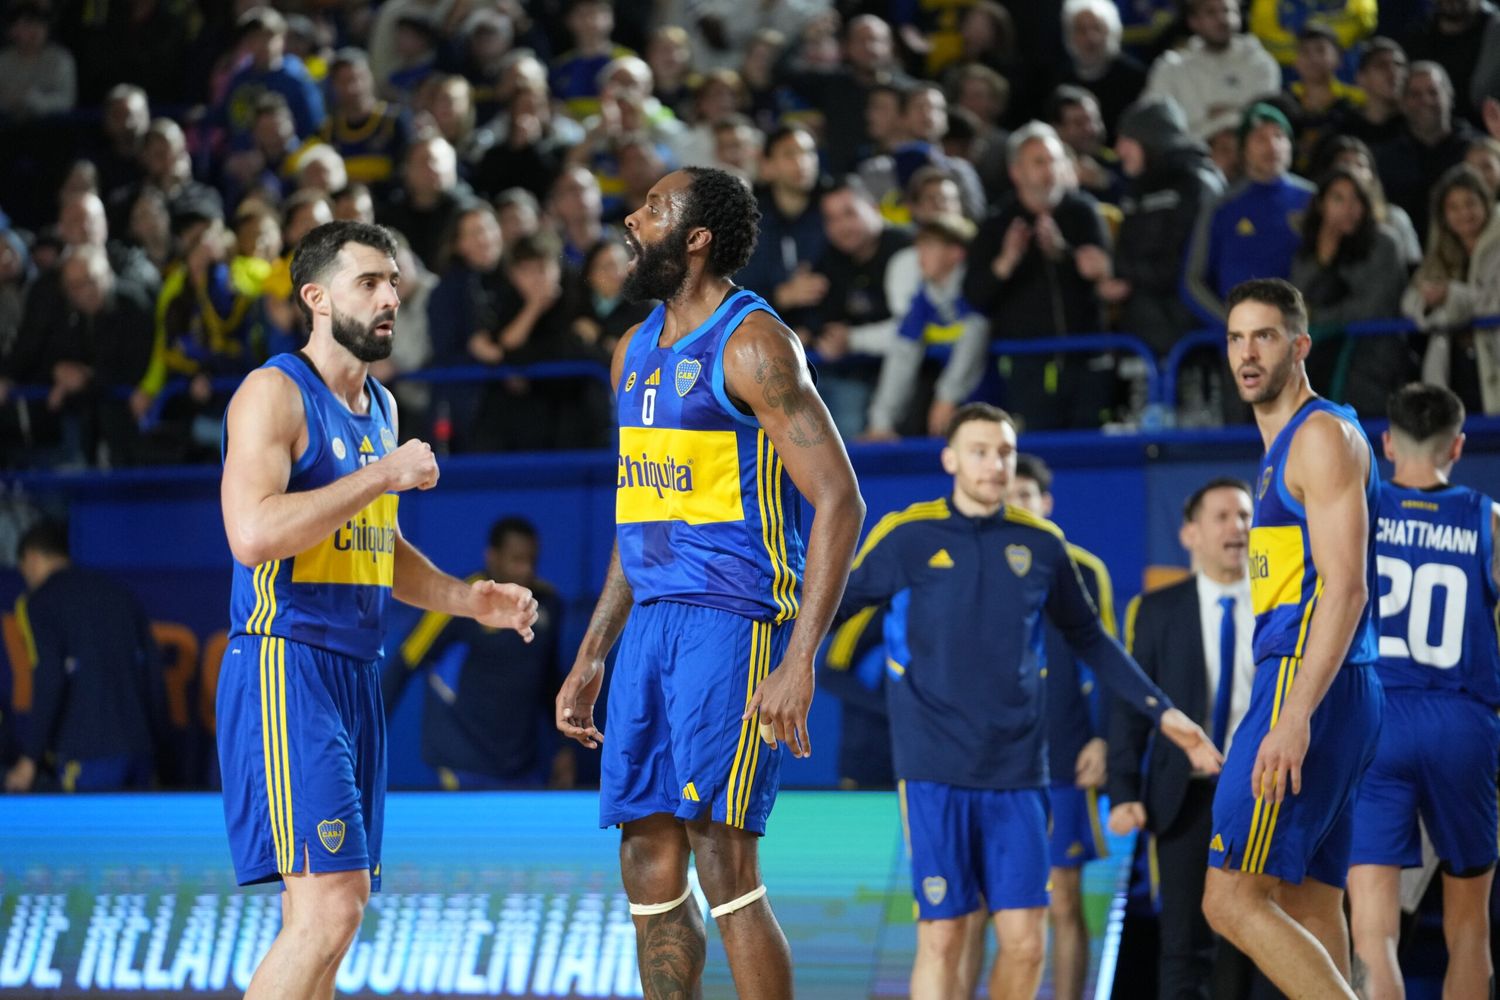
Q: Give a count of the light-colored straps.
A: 2